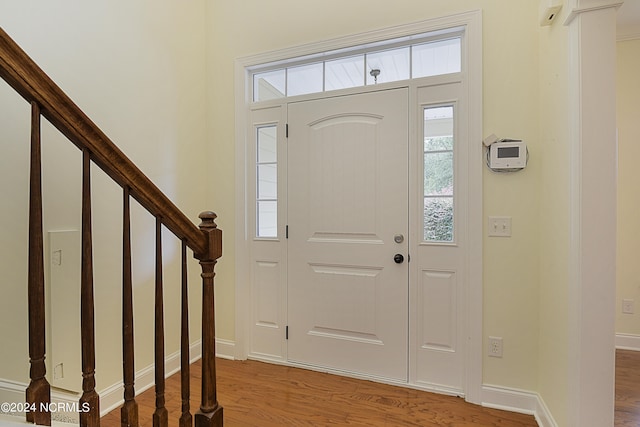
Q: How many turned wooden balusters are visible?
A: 5